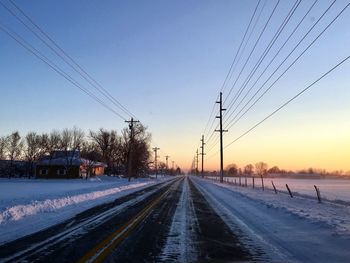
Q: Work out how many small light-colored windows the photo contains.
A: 2